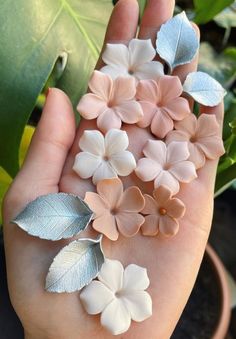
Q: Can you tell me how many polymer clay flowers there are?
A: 9